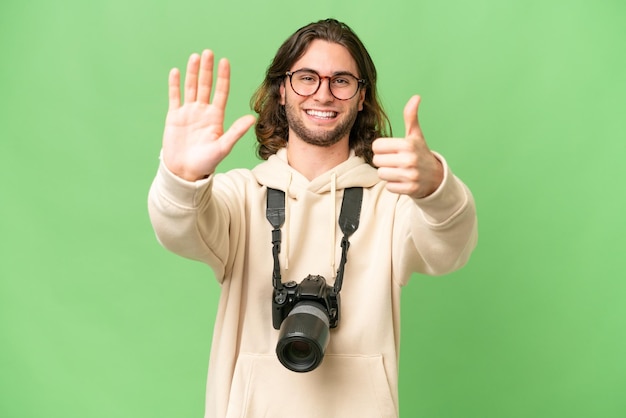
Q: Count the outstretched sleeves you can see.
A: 2